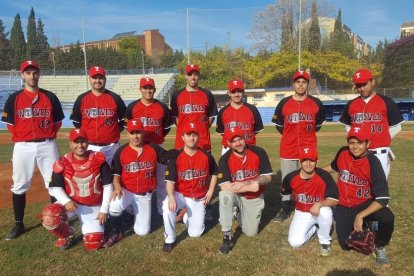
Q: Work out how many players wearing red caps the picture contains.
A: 13